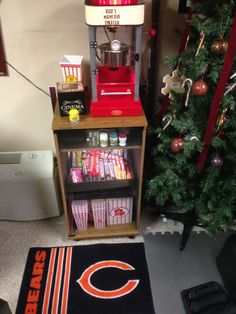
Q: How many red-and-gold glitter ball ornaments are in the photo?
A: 3